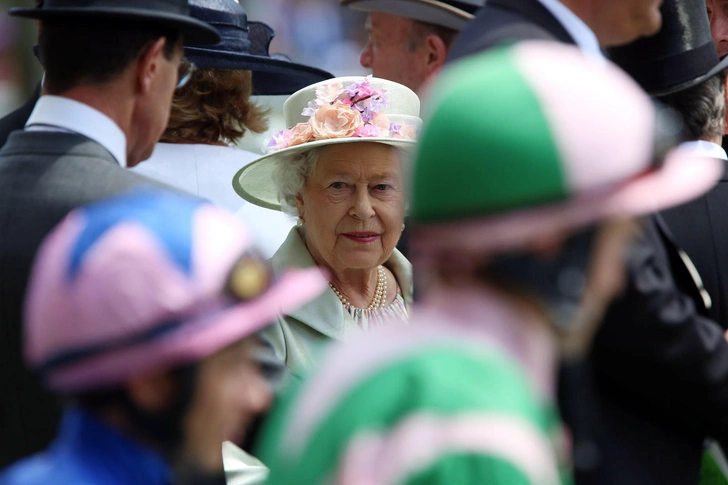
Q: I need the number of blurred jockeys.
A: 2